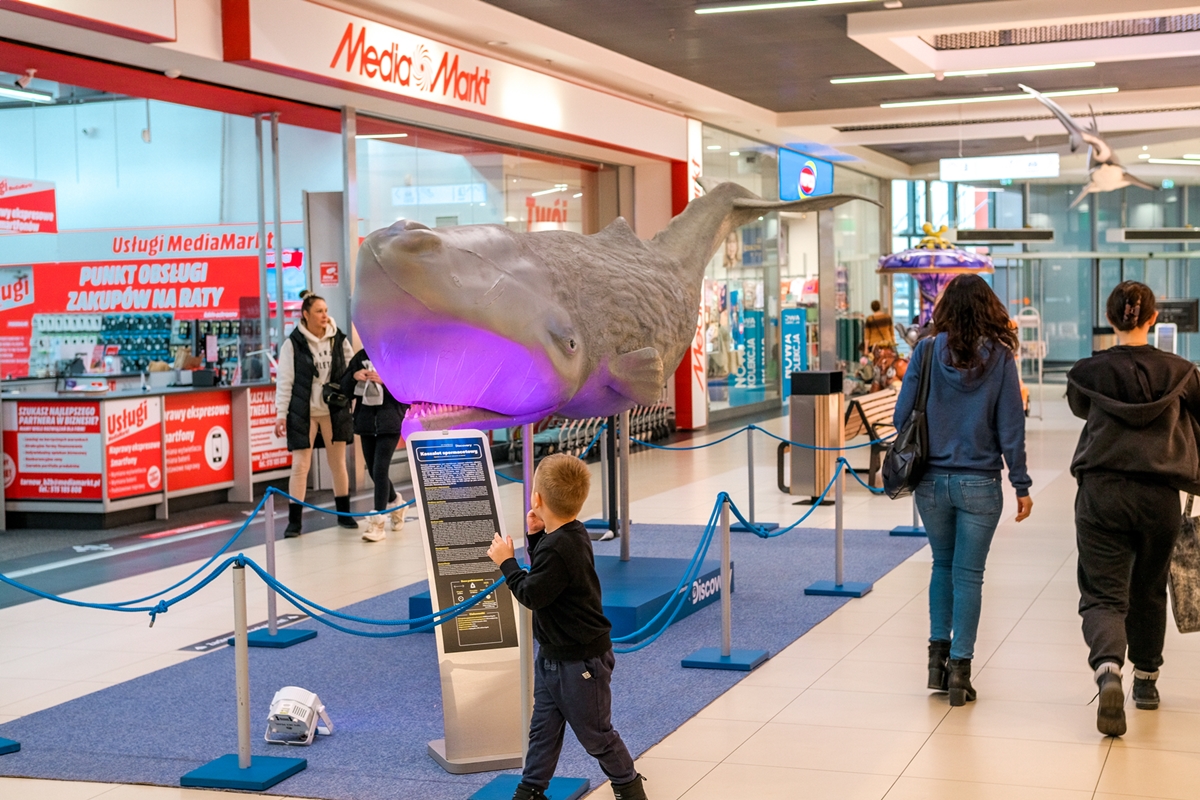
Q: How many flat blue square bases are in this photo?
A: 9